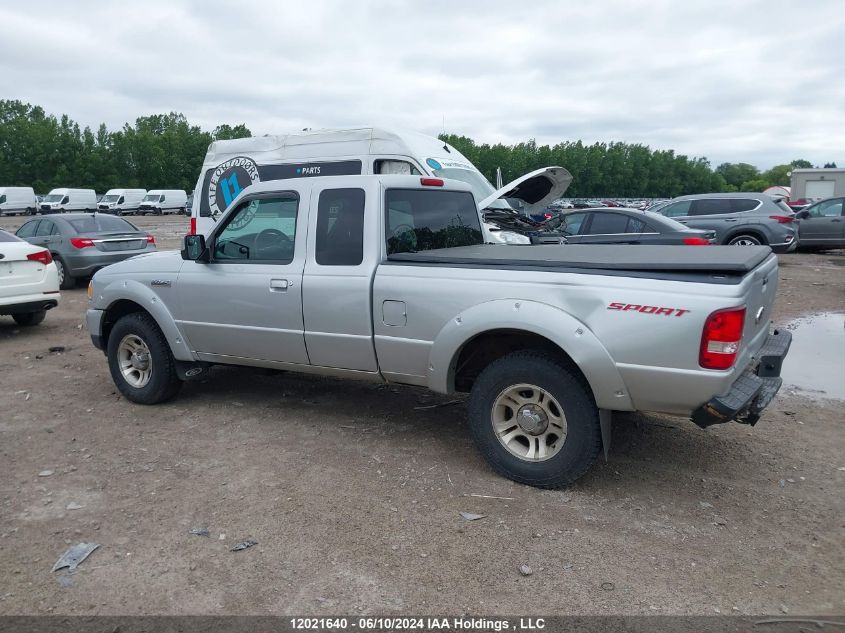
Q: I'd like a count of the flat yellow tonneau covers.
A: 0